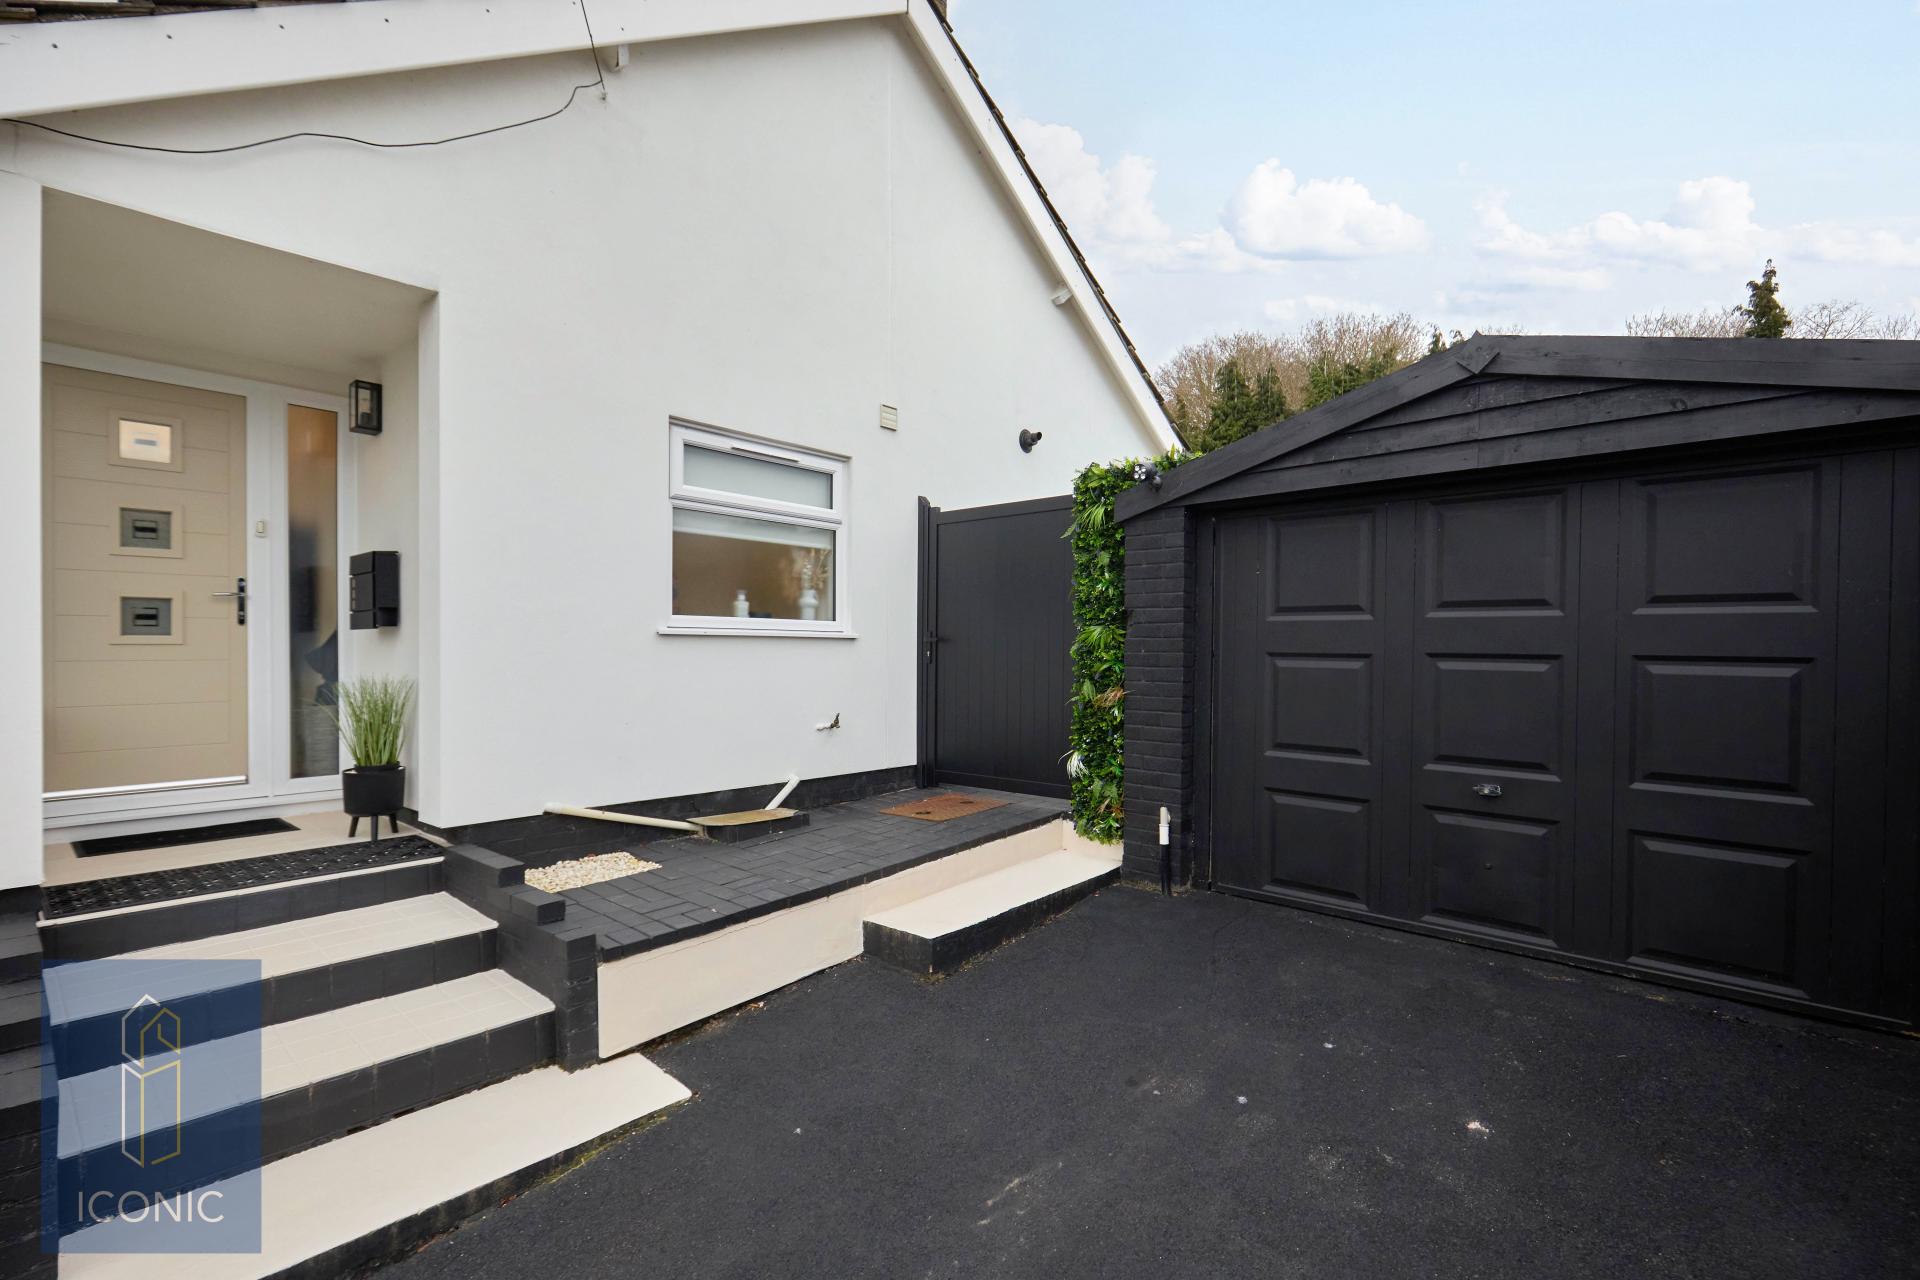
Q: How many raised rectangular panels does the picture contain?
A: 9